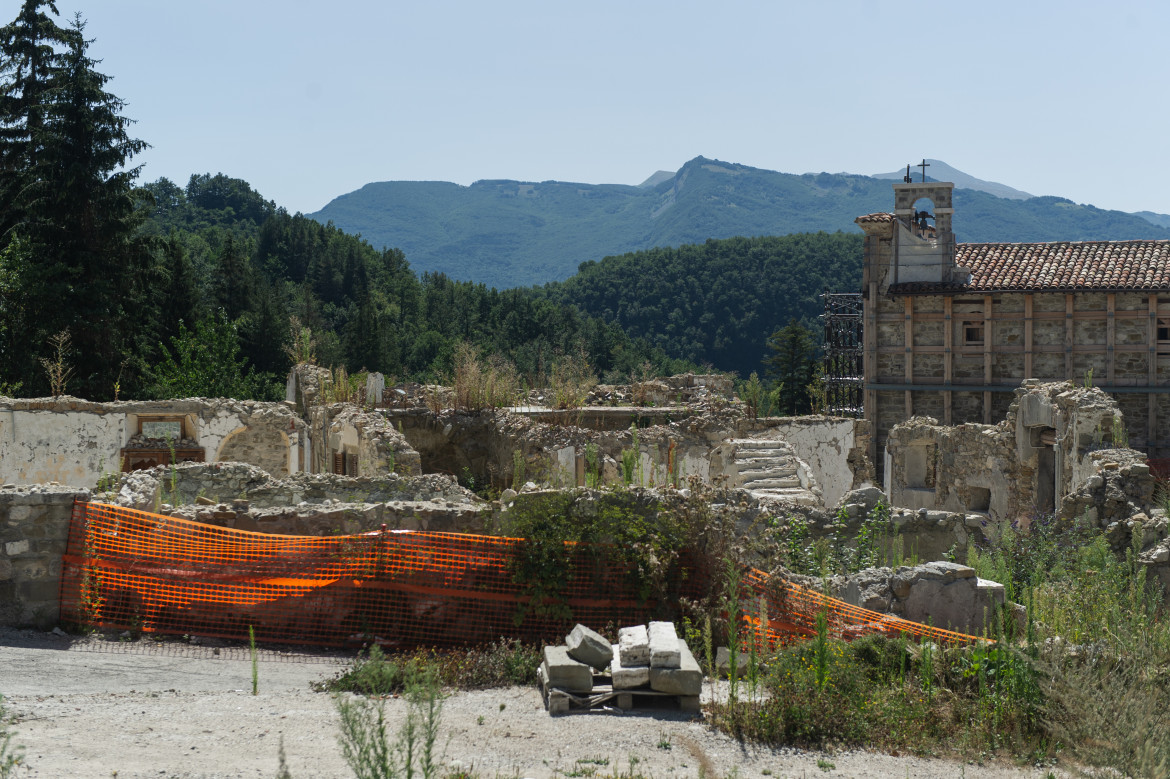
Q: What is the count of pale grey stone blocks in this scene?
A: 6